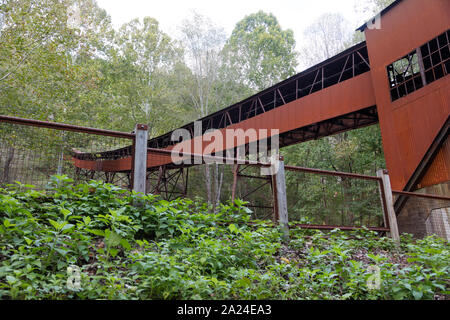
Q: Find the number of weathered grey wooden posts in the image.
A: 3